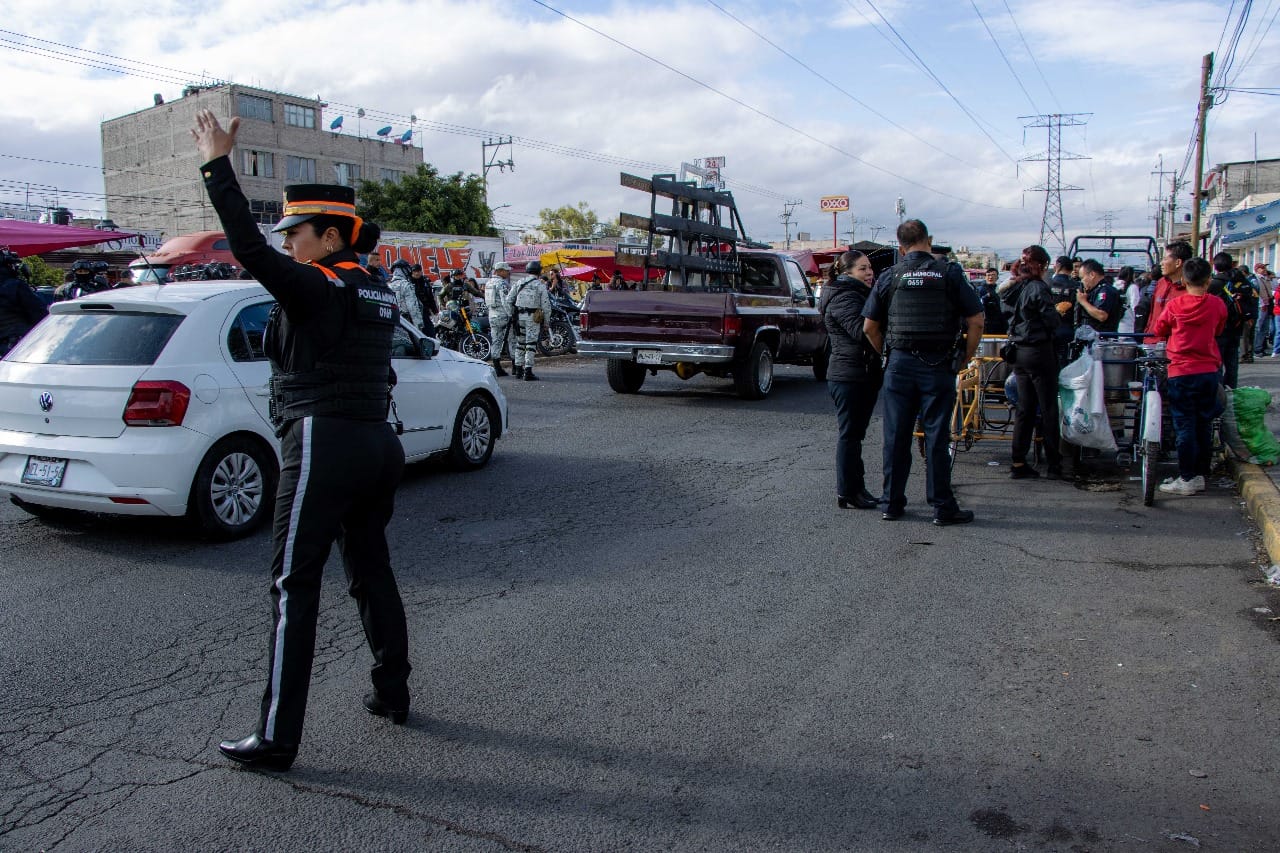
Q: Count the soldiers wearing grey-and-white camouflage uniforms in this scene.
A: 3